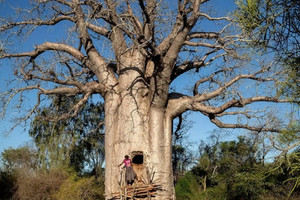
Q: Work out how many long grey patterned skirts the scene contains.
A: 1